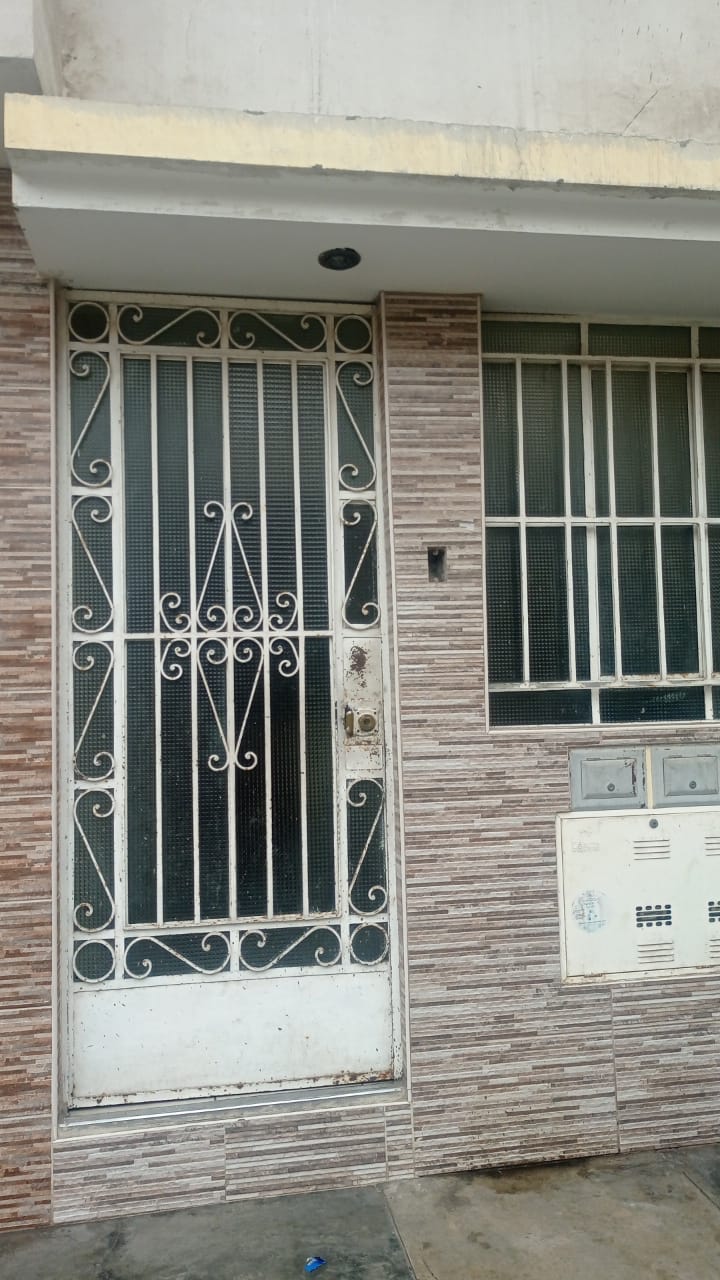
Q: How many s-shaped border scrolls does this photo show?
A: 11